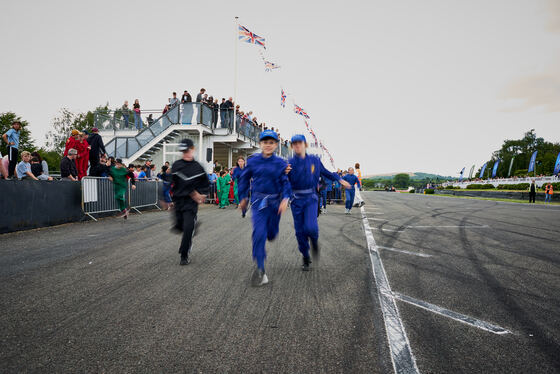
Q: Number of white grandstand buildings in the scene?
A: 1